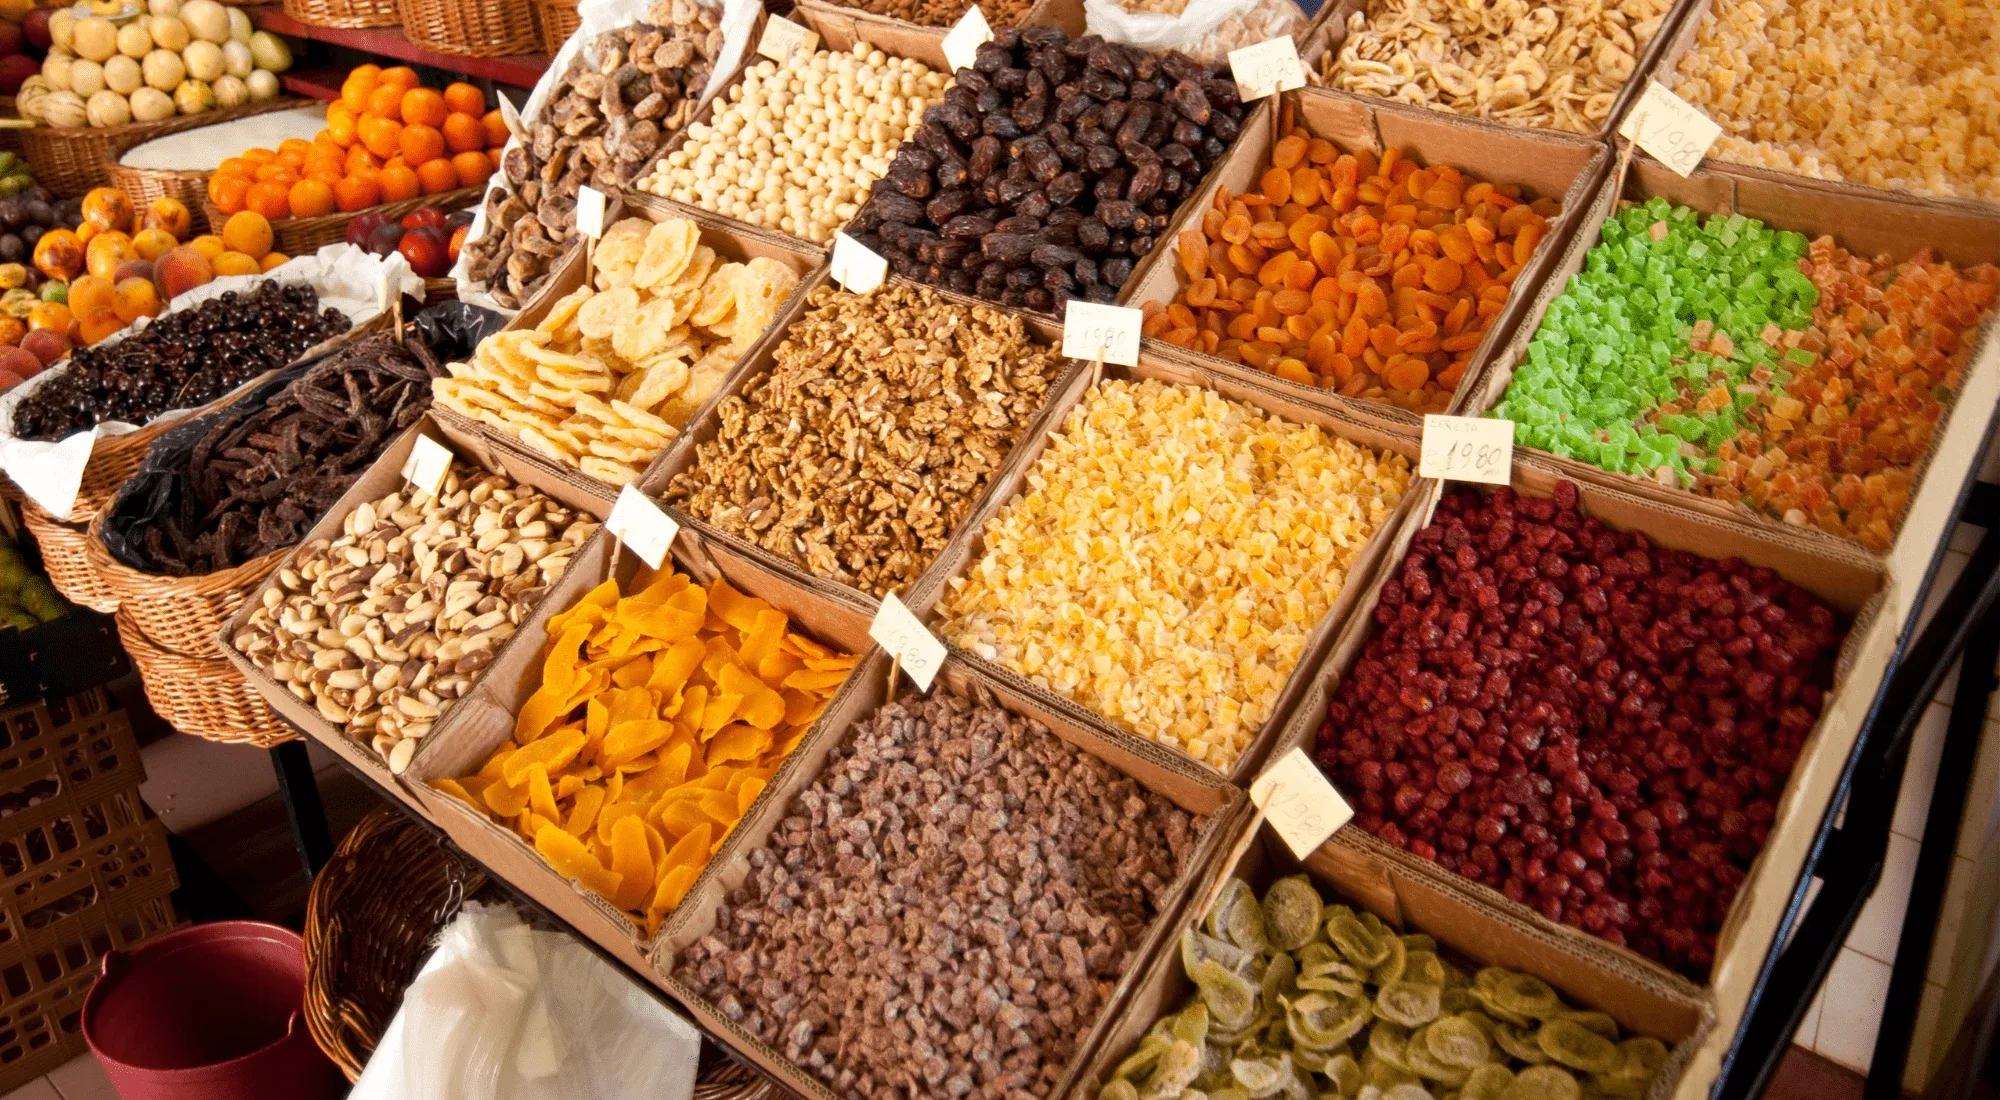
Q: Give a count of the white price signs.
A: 12